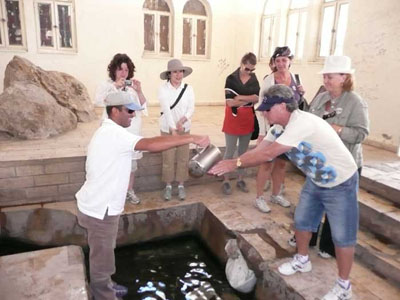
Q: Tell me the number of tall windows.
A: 7